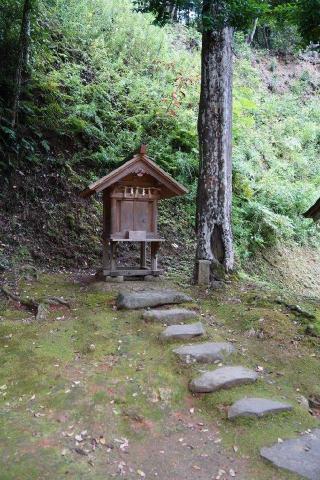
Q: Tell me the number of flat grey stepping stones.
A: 7